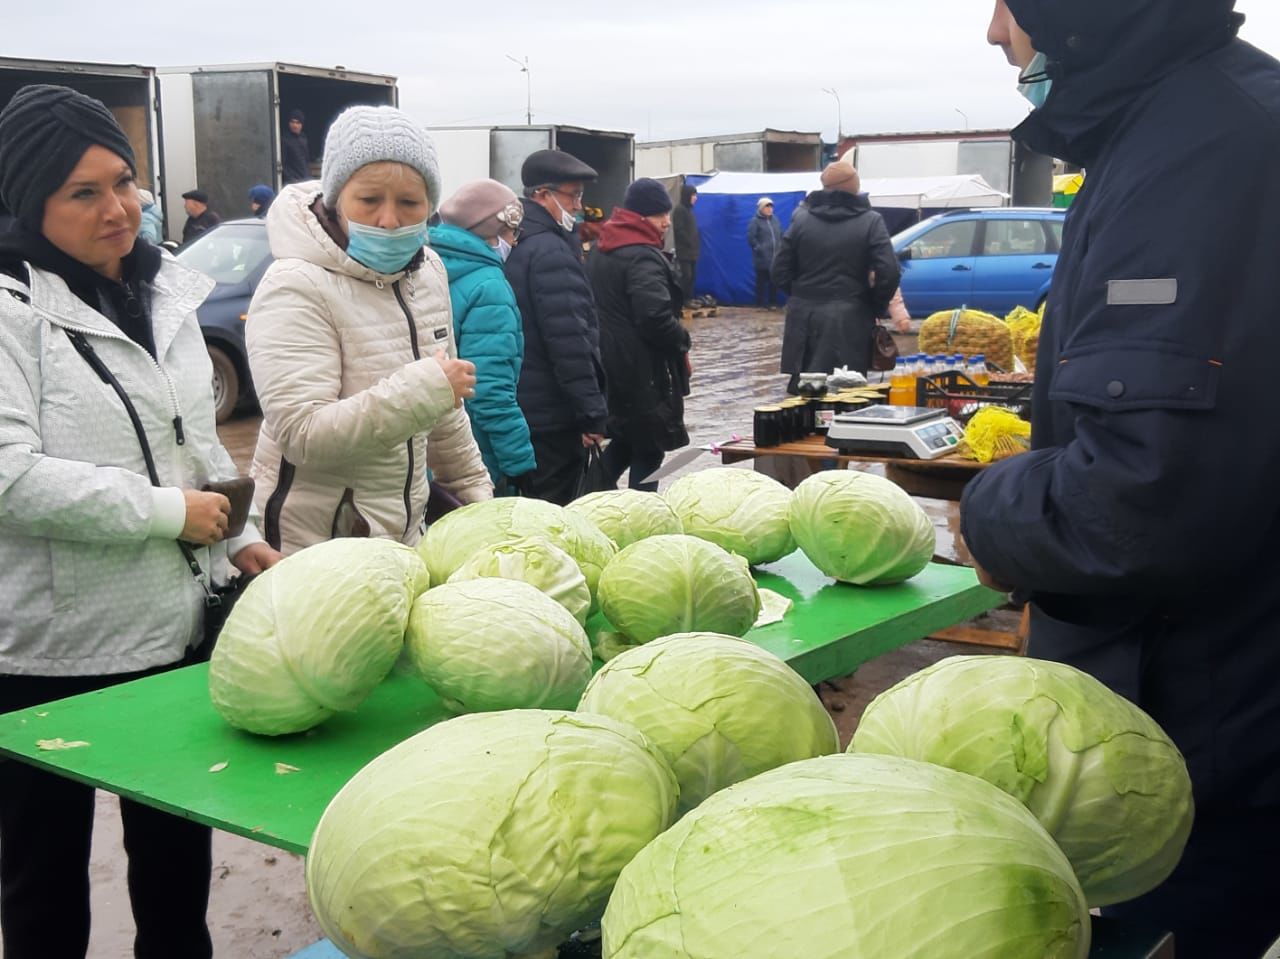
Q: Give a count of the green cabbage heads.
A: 12